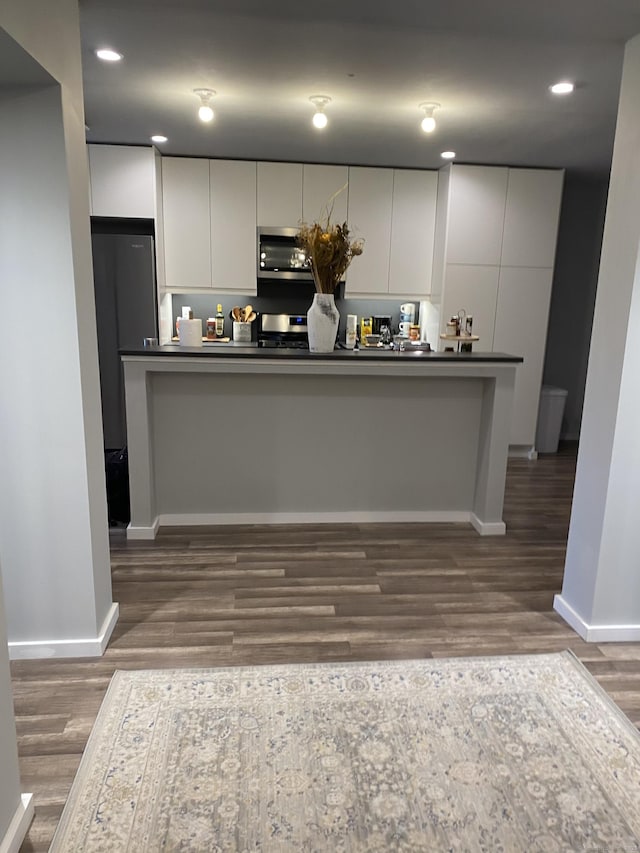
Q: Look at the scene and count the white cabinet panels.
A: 11